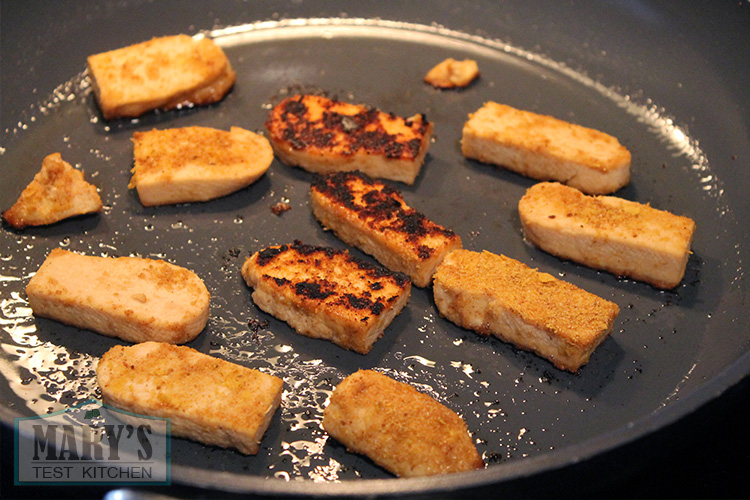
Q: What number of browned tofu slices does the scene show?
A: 3